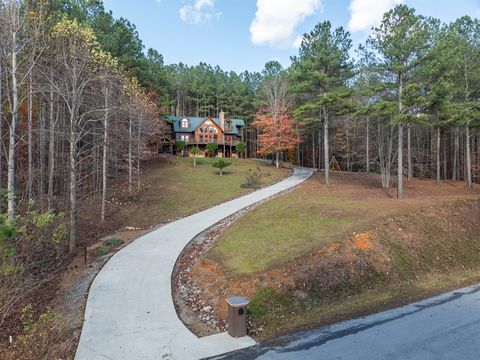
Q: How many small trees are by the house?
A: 5